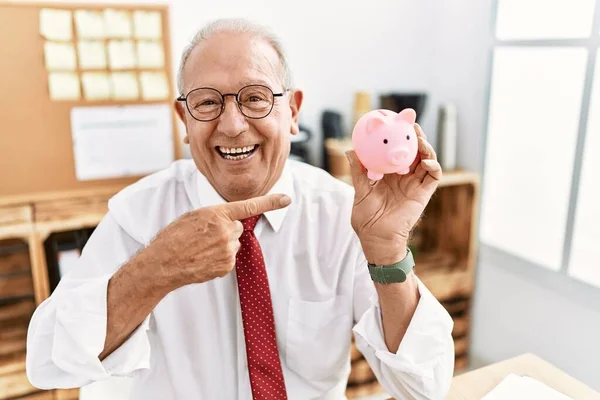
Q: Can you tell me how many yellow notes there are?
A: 12